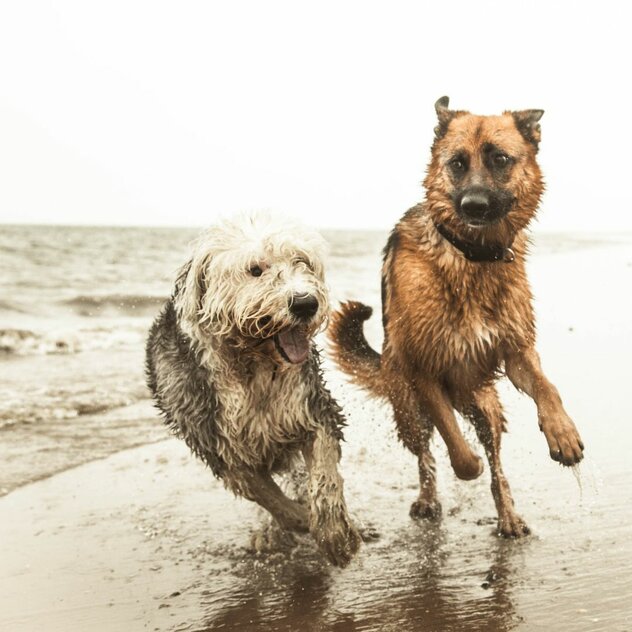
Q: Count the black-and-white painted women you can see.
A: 0